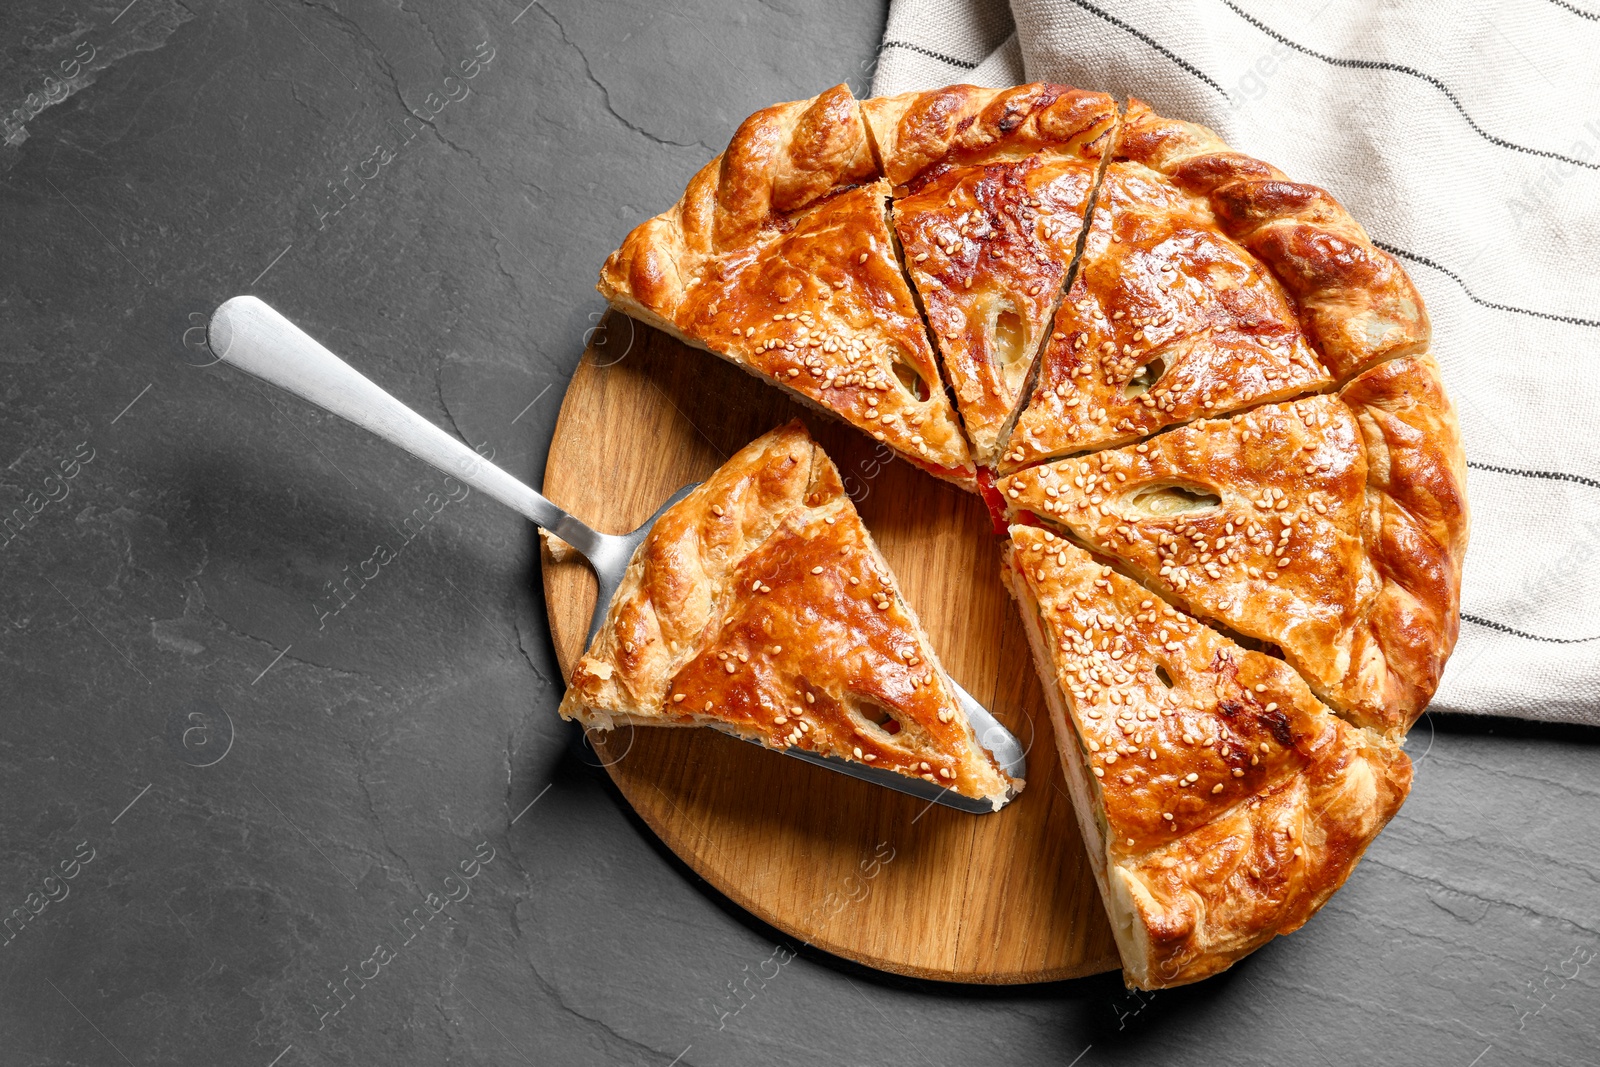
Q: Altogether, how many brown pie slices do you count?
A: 6